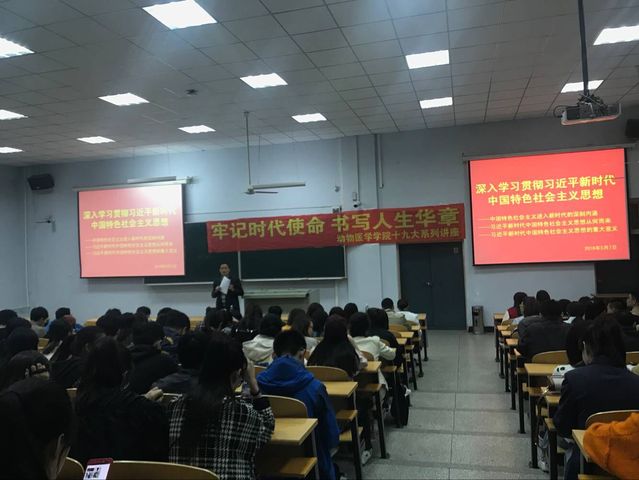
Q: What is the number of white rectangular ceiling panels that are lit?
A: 13